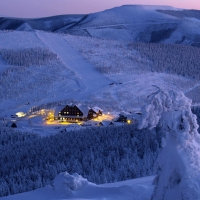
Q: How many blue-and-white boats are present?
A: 0